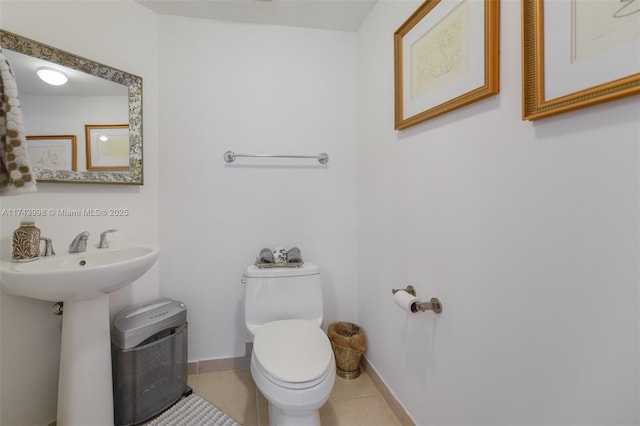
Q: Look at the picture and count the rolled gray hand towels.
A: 2